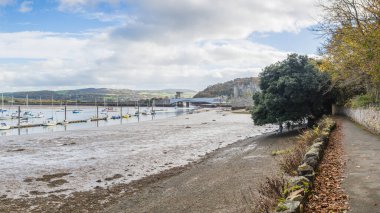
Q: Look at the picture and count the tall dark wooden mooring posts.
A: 6